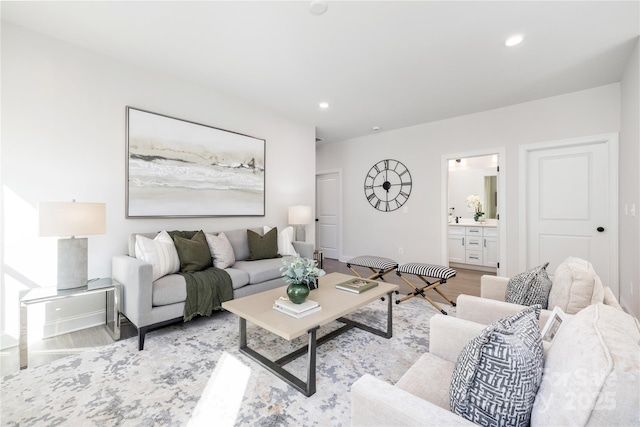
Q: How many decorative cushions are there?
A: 7